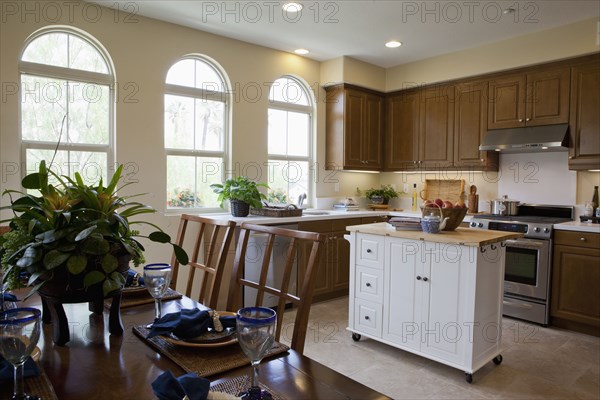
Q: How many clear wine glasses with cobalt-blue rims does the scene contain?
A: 3